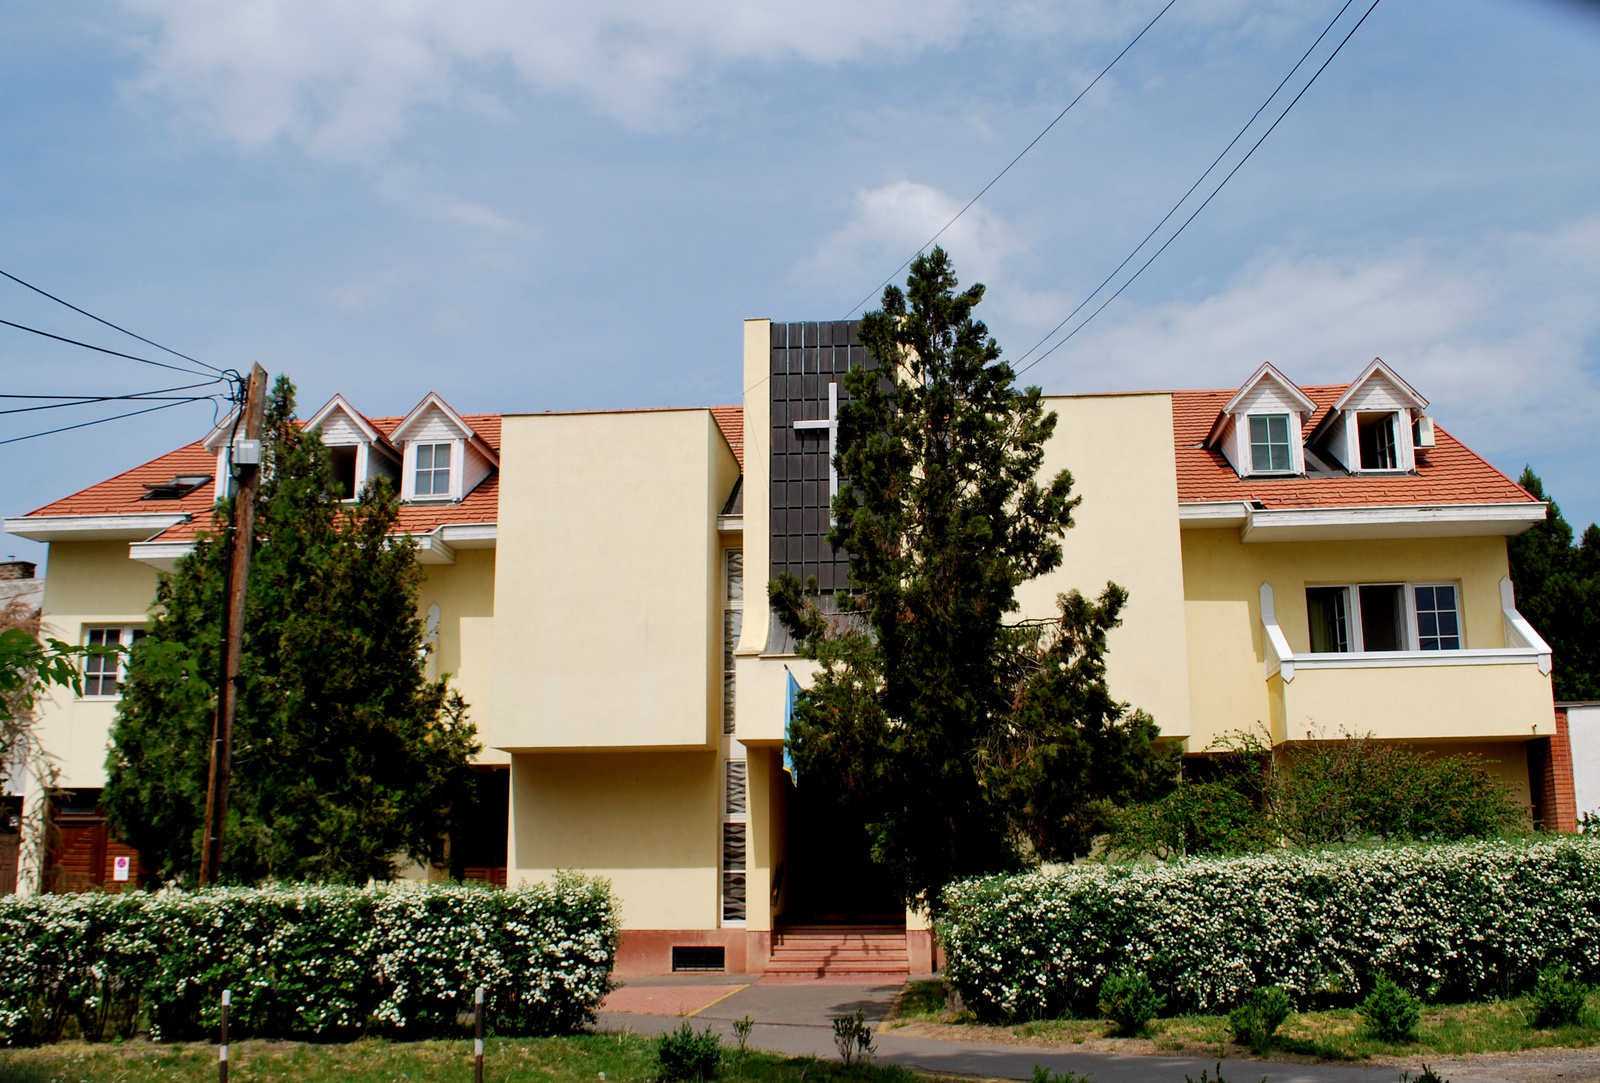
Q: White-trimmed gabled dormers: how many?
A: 5